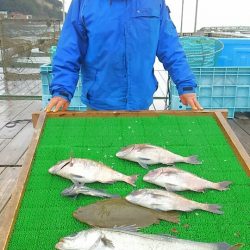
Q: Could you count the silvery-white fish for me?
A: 5